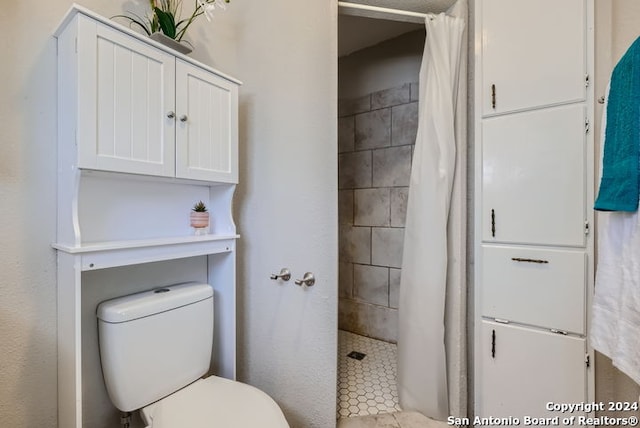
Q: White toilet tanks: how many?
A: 1